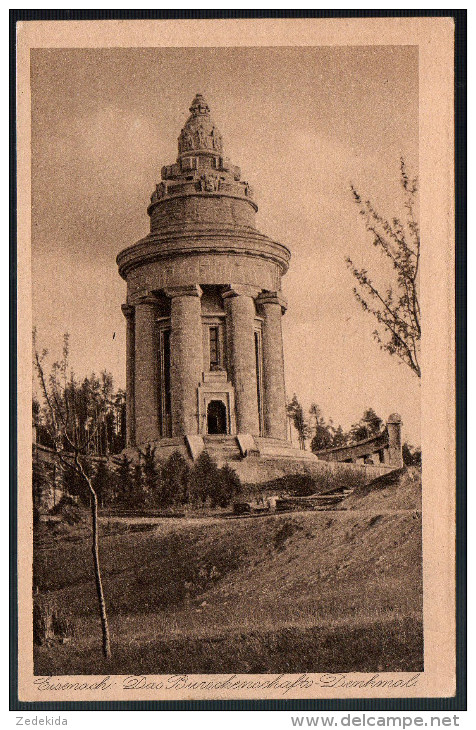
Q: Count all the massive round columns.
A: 5